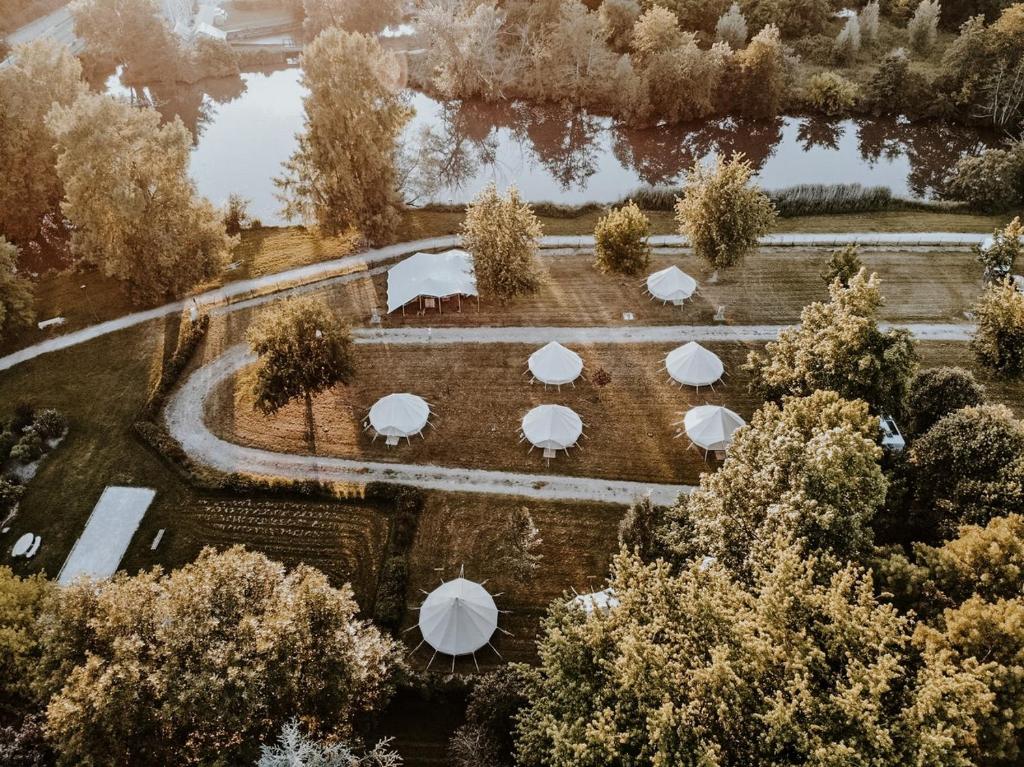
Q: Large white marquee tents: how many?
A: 1